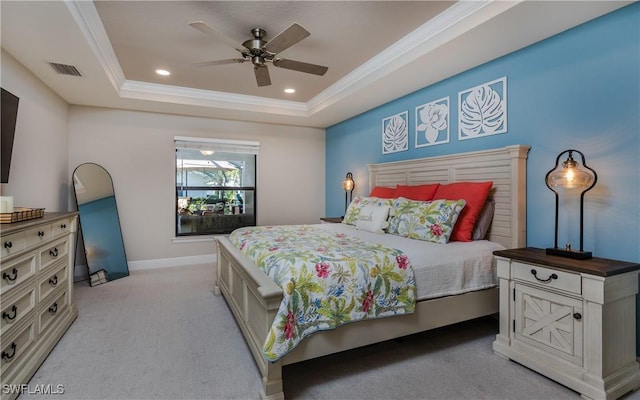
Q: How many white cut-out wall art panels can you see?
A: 3